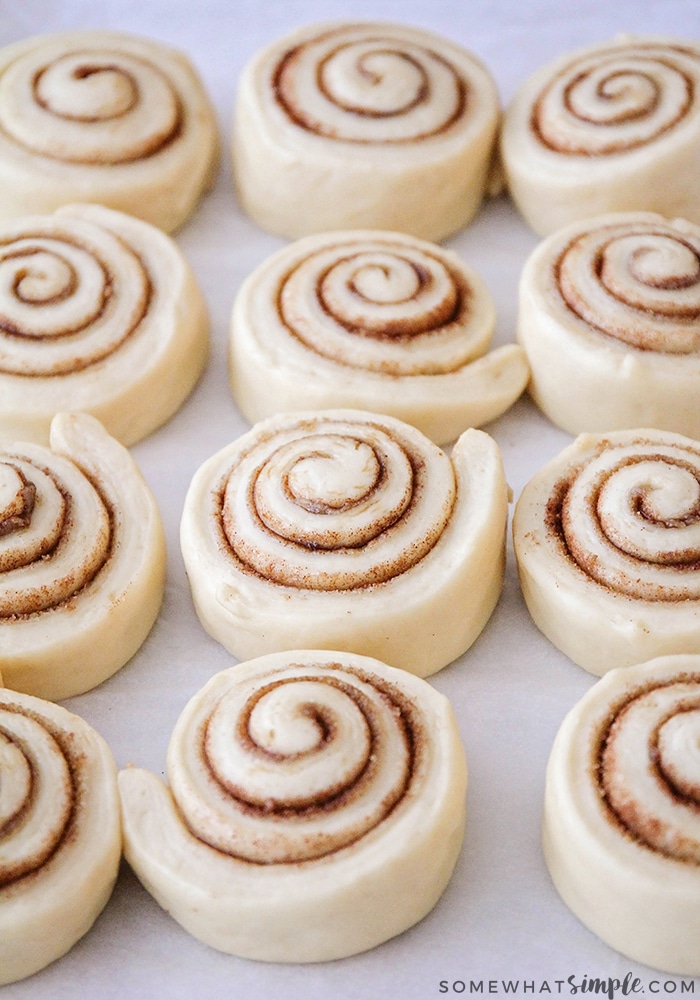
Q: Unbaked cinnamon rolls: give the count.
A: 12